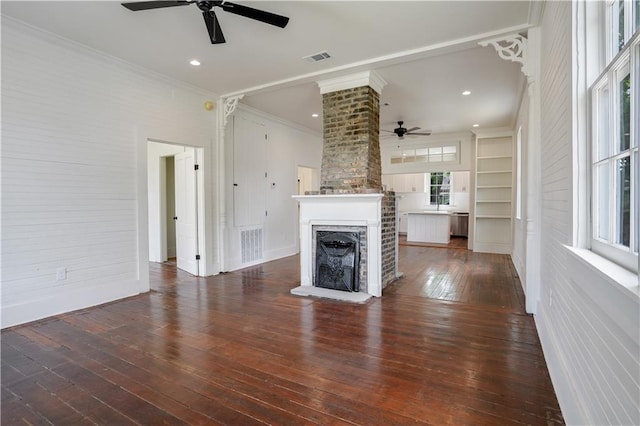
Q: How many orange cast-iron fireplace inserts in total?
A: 0